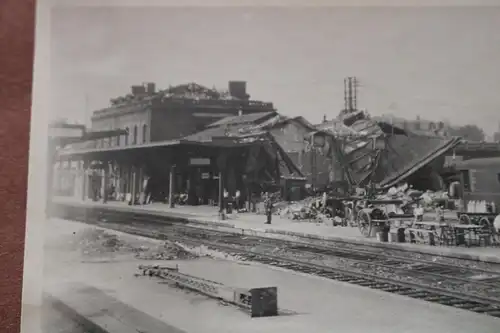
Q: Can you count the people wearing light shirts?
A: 2